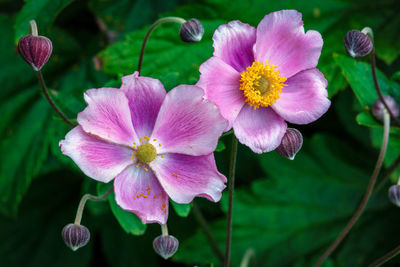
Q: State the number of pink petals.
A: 11